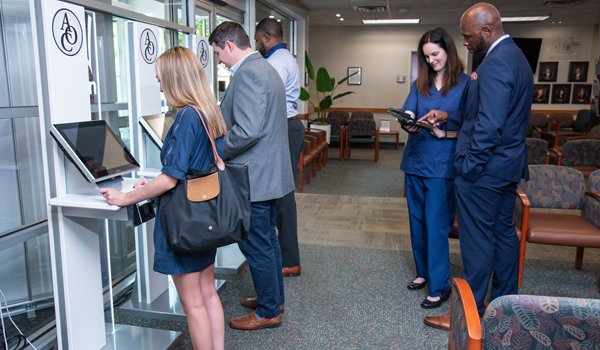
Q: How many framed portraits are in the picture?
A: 5